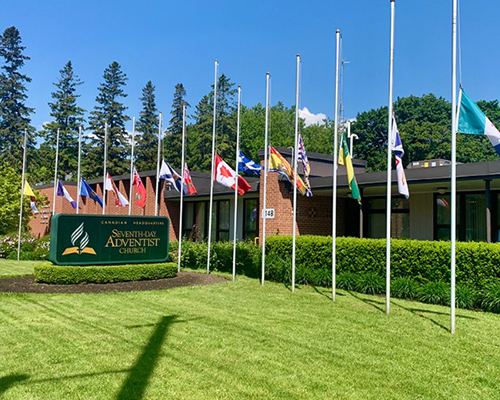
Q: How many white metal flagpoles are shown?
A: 14